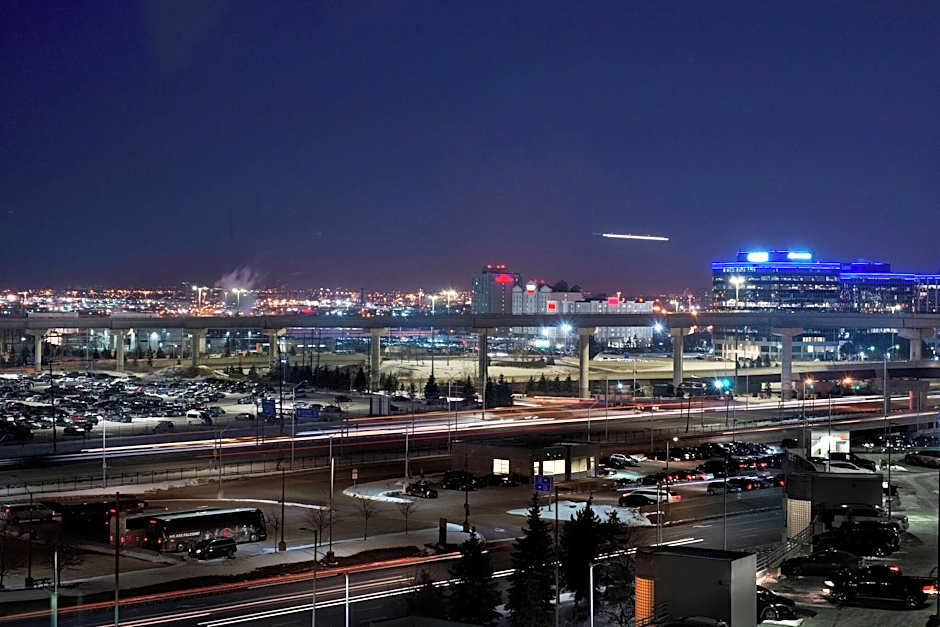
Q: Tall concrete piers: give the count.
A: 10